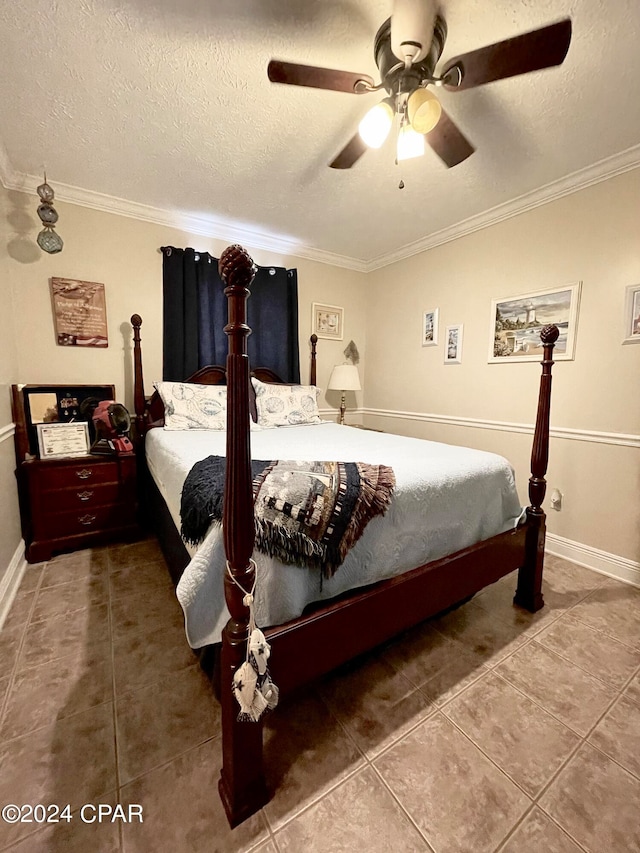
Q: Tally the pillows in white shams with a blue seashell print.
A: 2